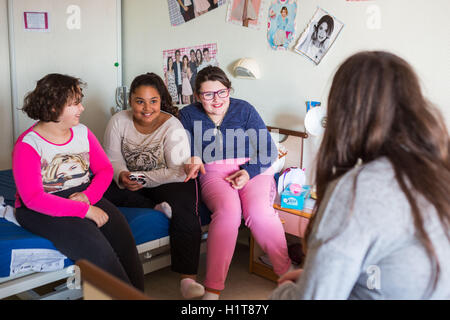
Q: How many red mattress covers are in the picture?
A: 0